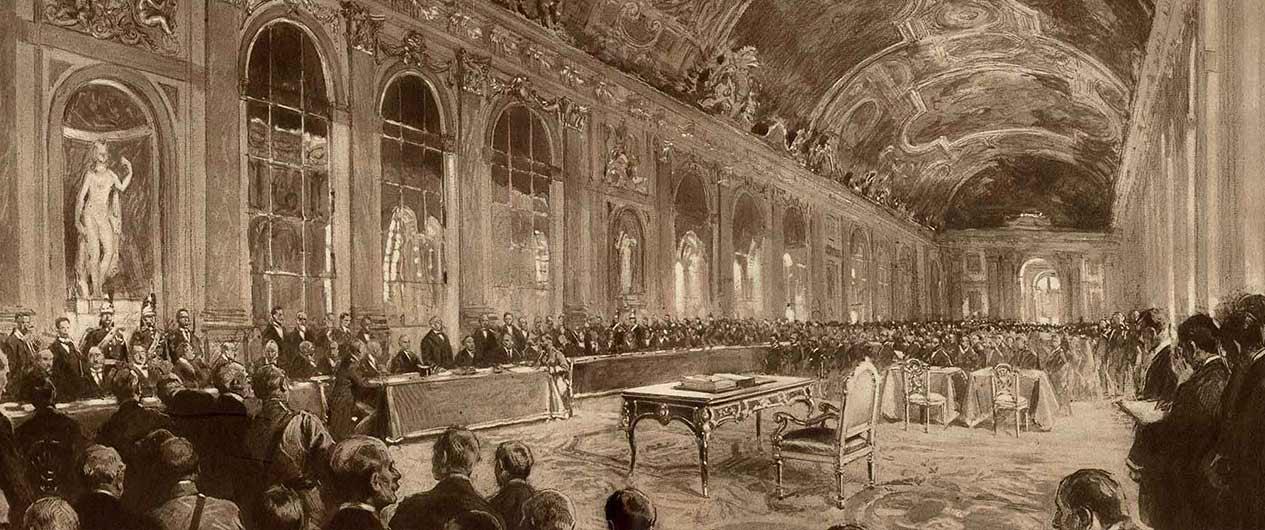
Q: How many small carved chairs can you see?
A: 2